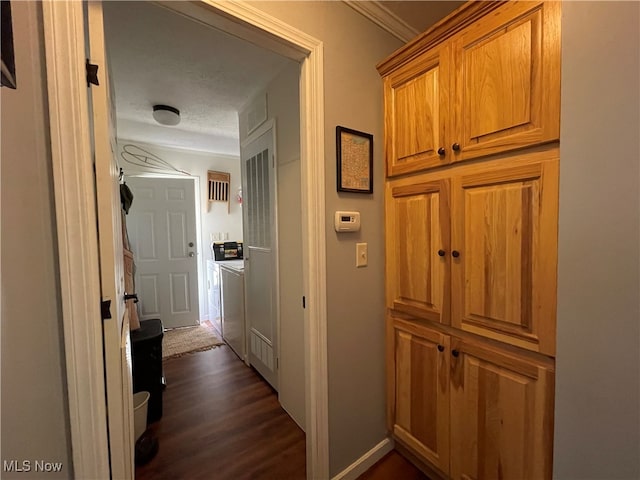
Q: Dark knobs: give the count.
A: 6